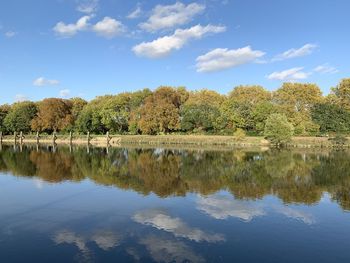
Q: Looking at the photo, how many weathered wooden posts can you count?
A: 8